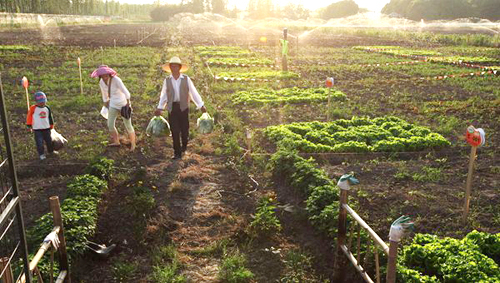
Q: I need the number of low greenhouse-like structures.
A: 0